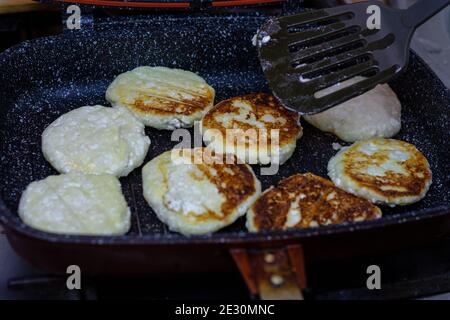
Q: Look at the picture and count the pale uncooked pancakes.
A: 3